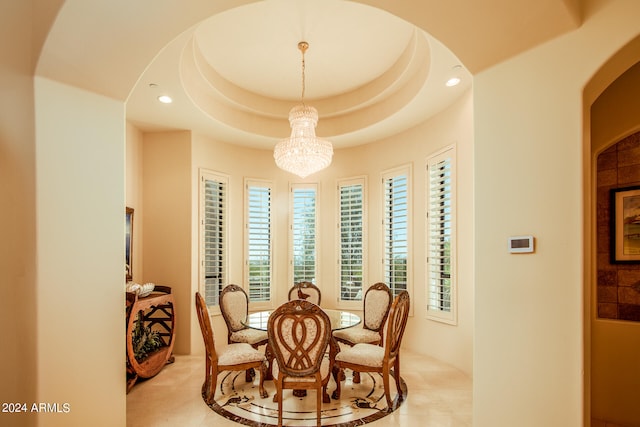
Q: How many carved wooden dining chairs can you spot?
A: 6